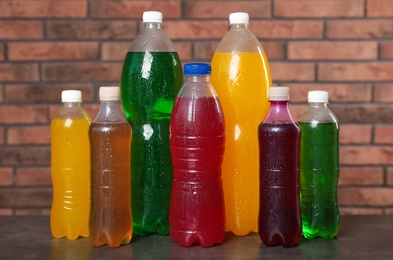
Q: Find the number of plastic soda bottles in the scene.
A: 7